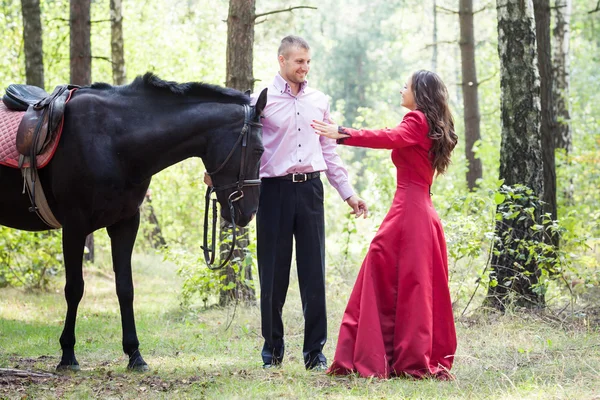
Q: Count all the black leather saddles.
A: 1